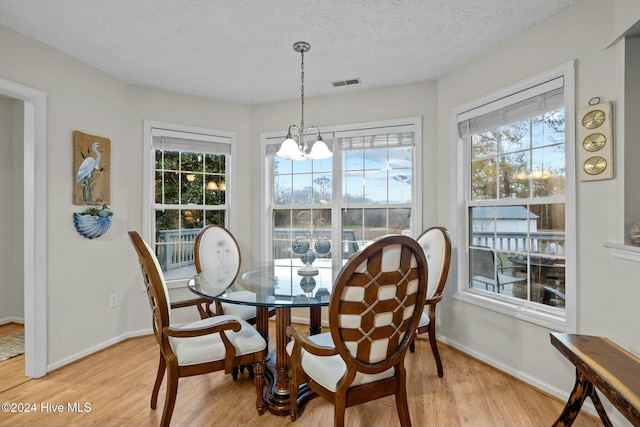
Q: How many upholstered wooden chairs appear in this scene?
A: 4